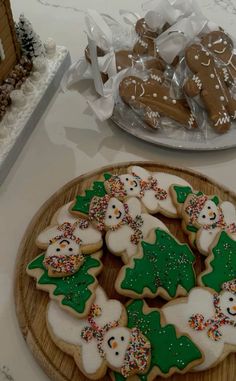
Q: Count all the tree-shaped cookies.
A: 6